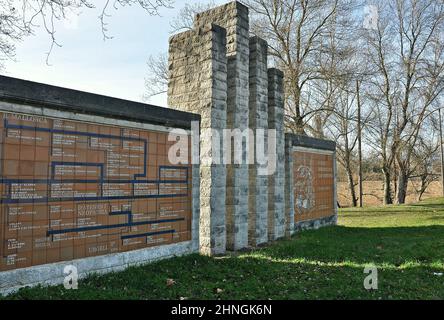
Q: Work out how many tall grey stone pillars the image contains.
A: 4